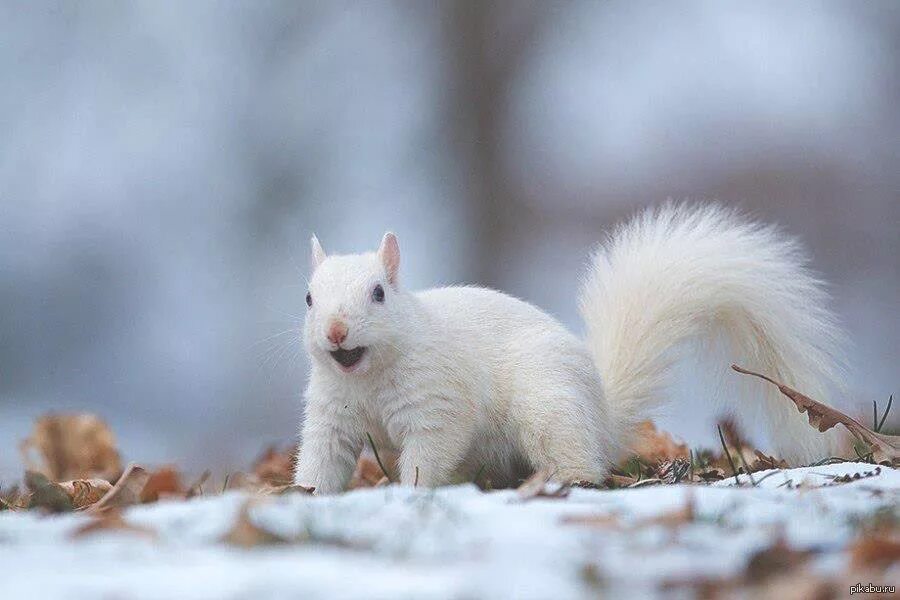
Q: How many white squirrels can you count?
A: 1